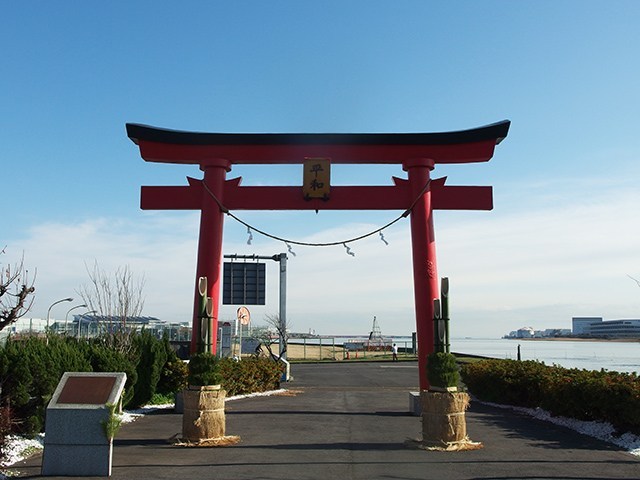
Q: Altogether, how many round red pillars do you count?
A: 2